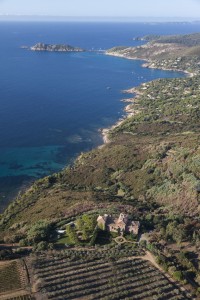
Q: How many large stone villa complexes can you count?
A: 1